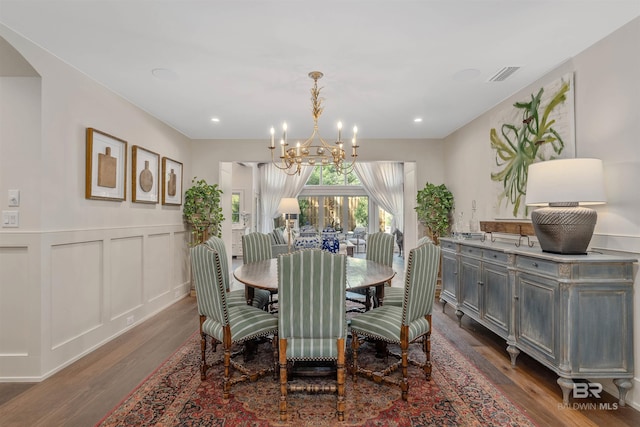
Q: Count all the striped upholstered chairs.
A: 7